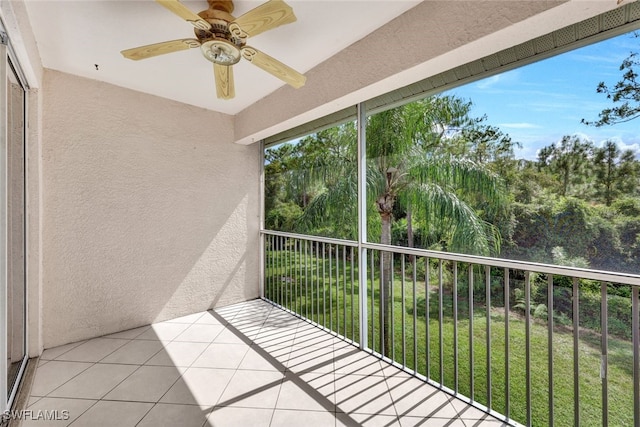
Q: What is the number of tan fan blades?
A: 5